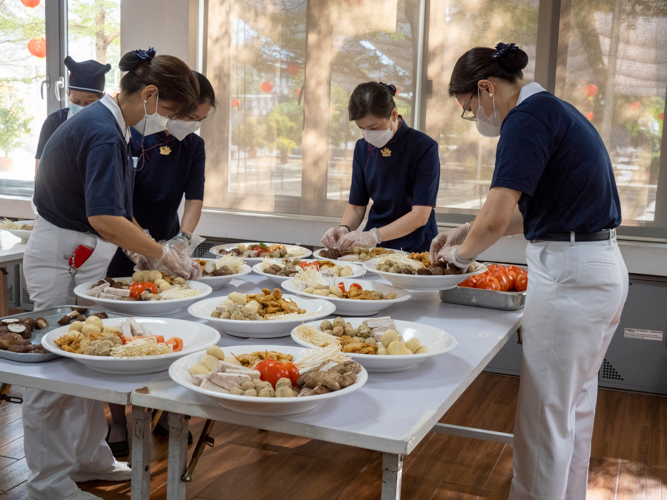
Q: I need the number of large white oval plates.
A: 11